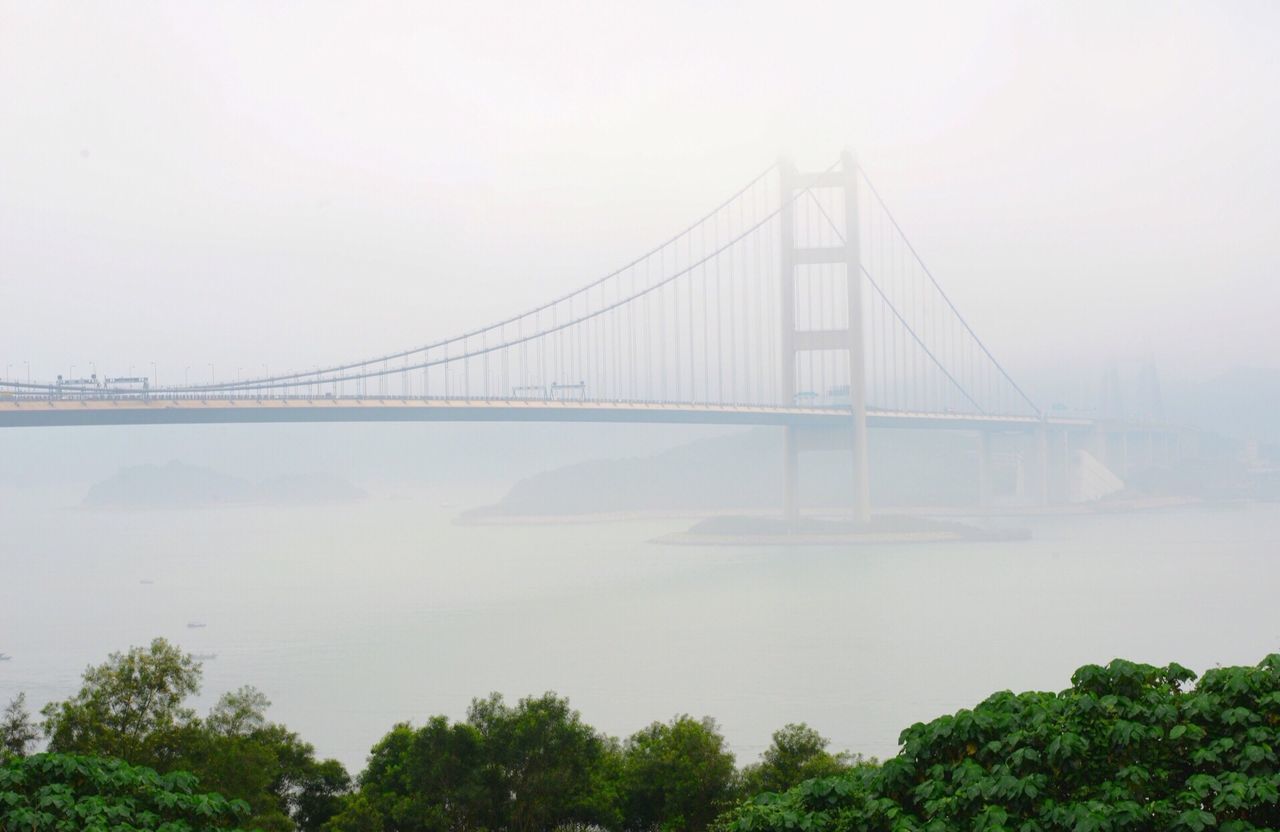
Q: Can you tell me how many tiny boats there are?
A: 4